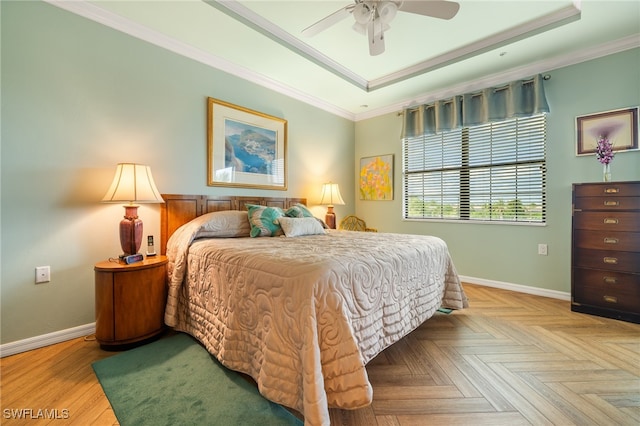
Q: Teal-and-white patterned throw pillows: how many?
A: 2